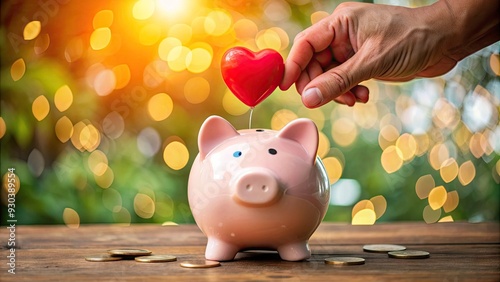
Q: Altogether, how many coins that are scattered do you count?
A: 7